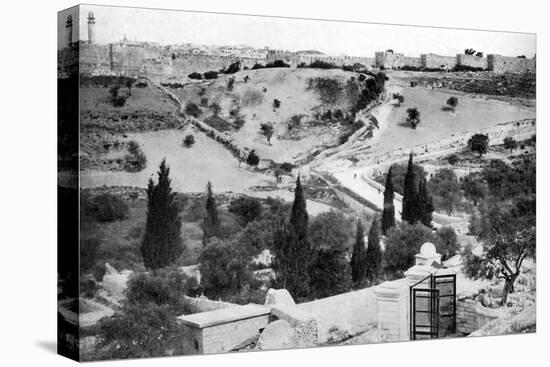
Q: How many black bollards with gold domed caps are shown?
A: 0